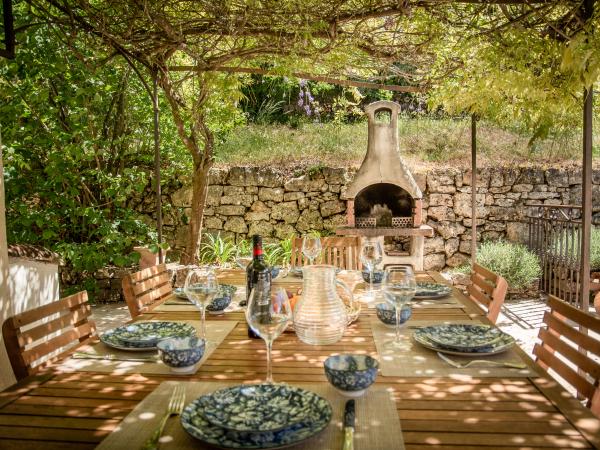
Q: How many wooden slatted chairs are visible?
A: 5